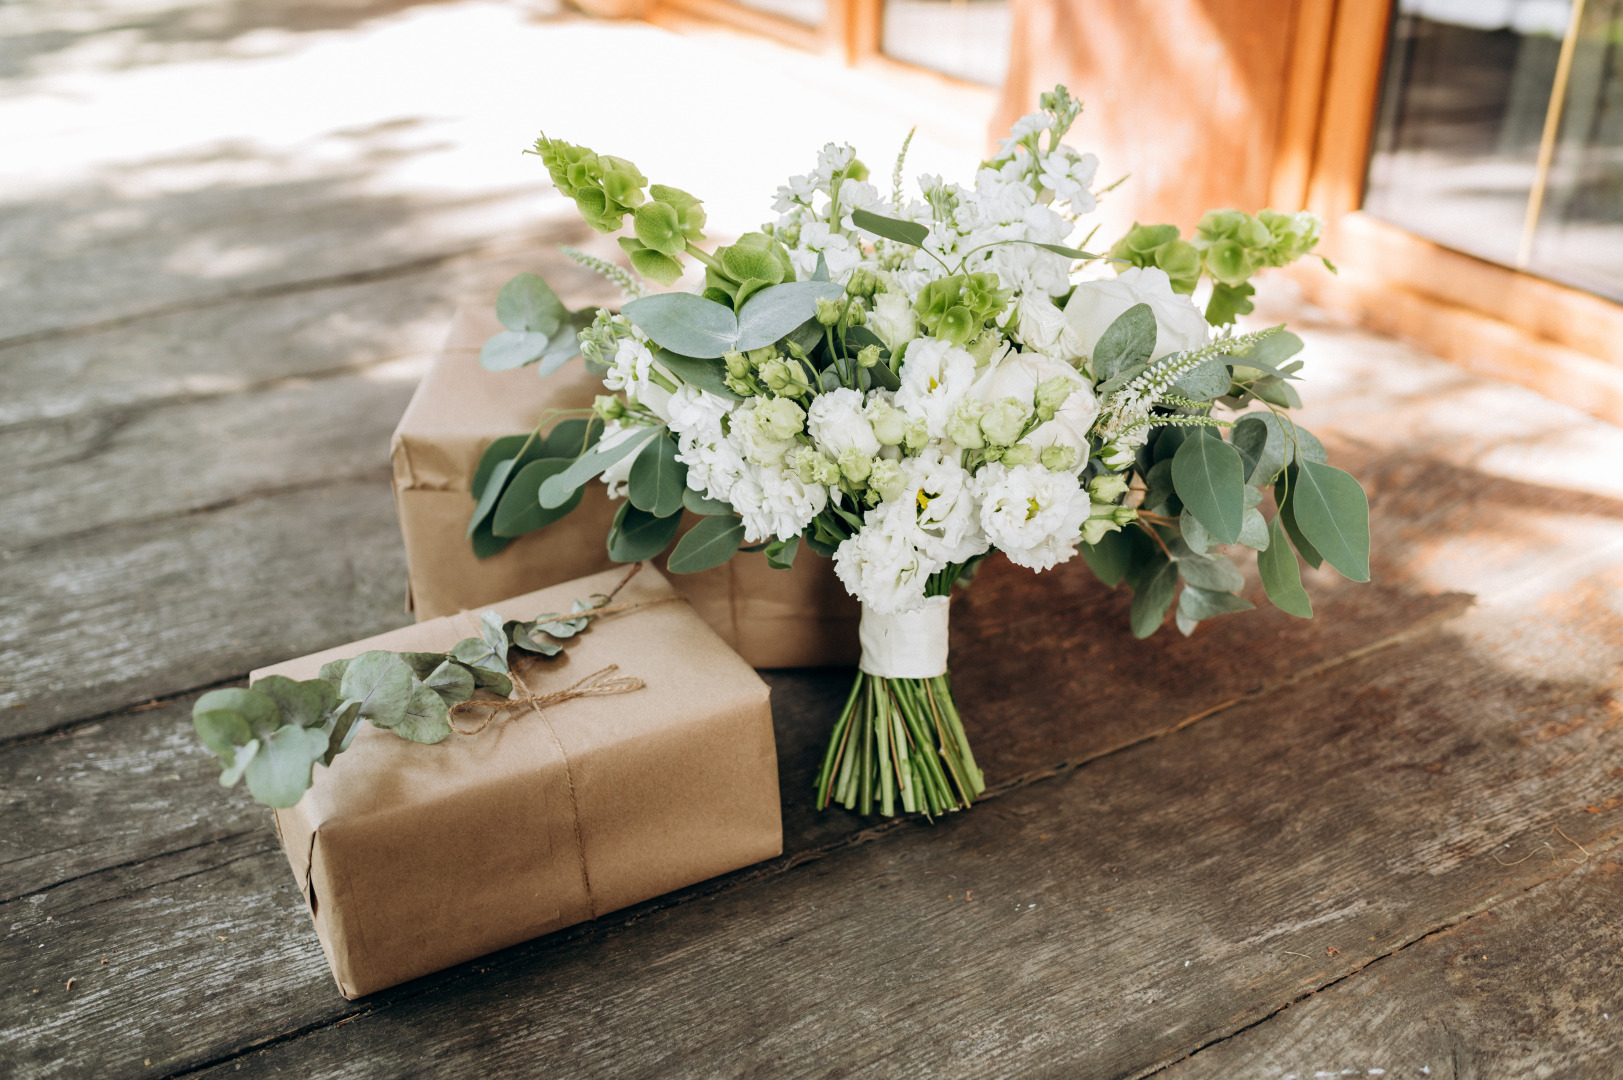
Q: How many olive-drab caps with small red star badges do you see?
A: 0